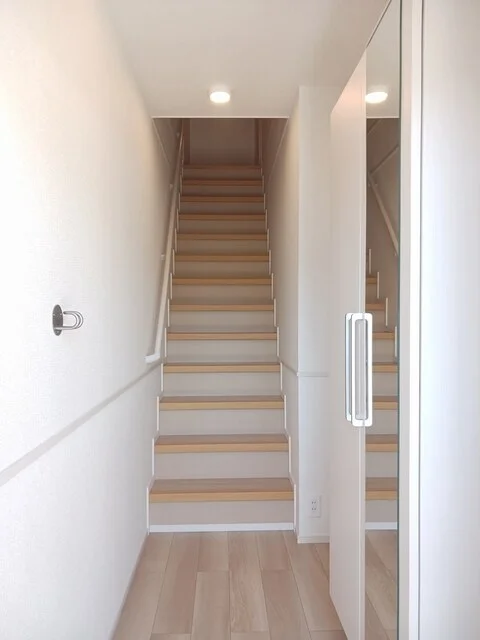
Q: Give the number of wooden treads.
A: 13